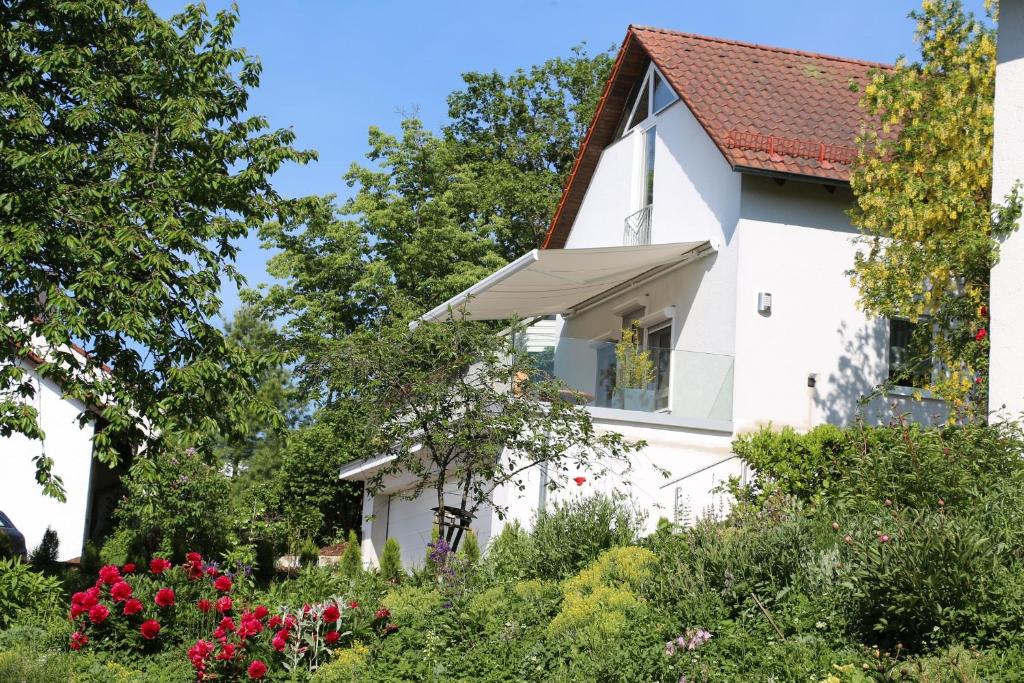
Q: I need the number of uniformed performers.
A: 0